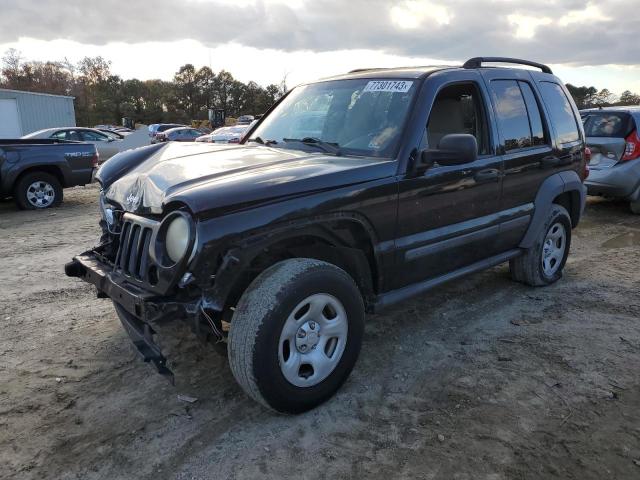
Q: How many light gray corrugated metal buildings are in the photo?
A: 1